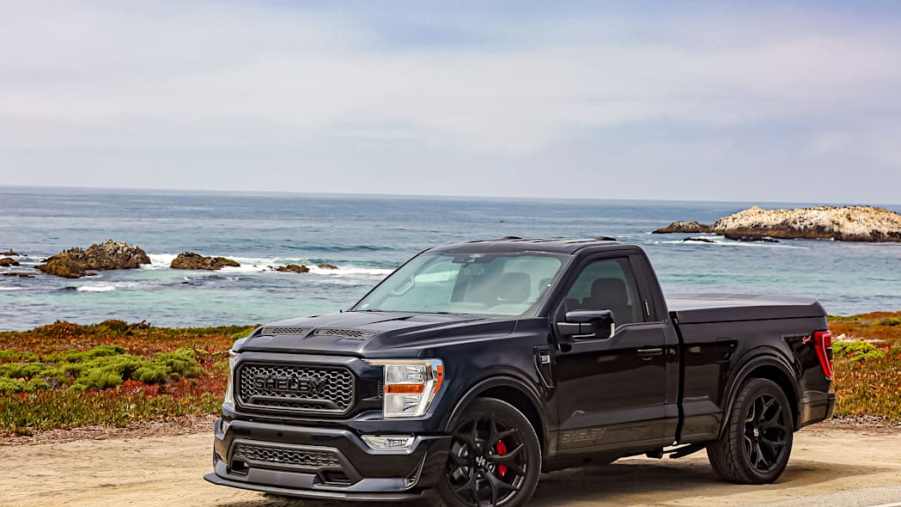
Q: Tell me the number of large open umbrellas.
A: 0